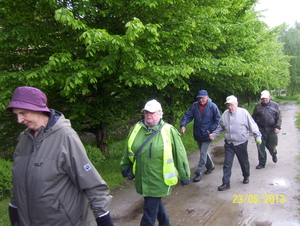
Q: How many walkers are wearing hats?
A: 5